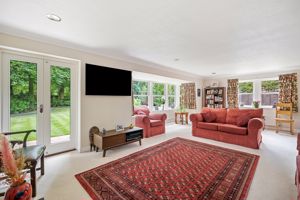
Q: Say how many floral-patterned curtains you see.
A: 3